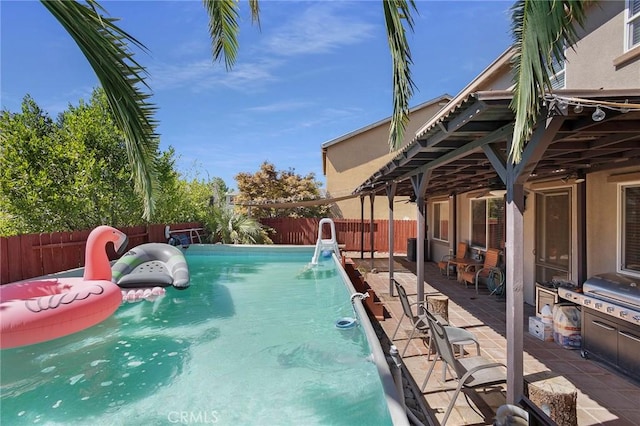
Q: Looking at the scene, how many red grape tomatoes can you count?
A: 0